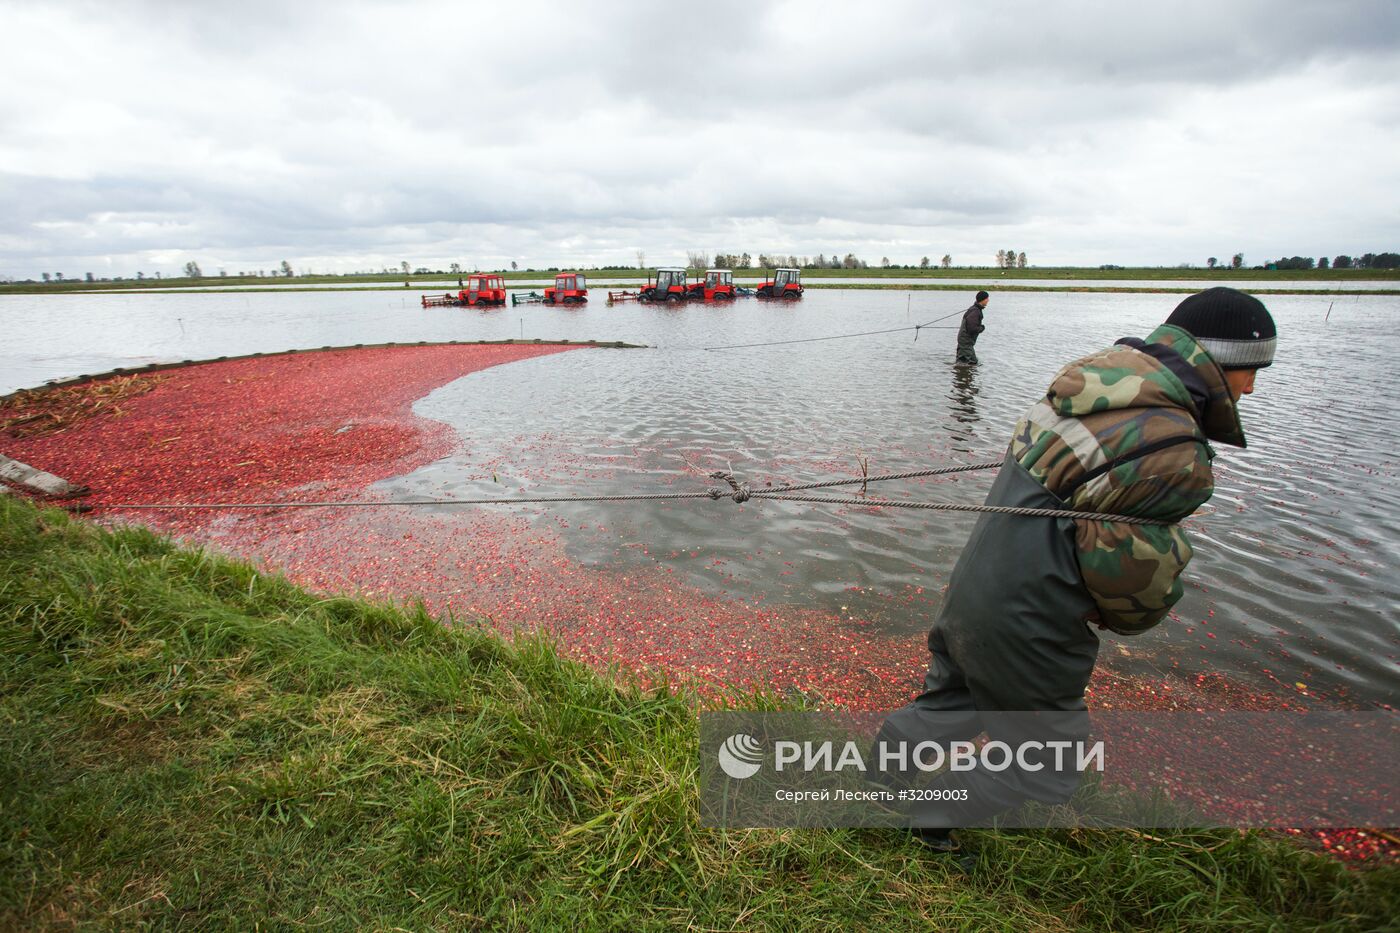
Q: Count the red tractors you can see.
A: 5